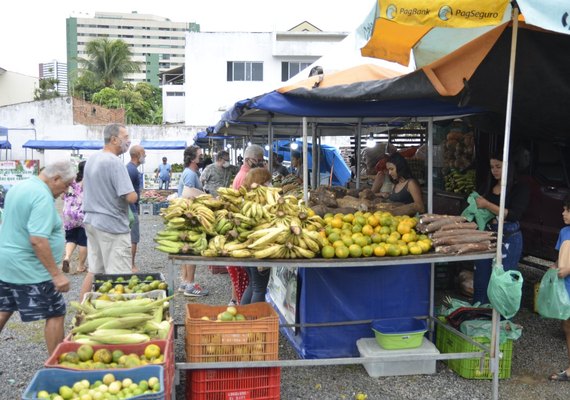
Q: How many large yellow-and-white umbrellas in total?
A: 1